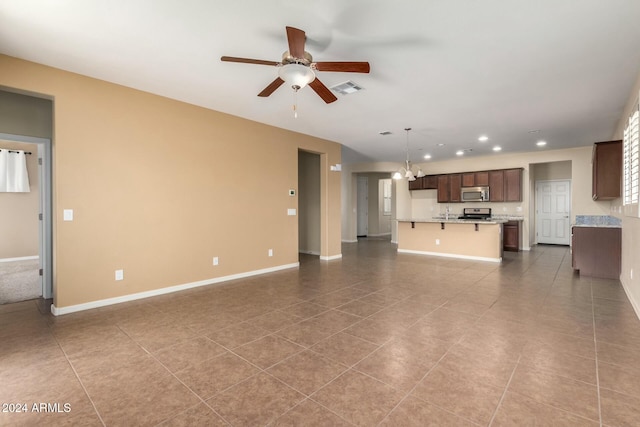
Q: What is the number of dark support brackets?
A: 3